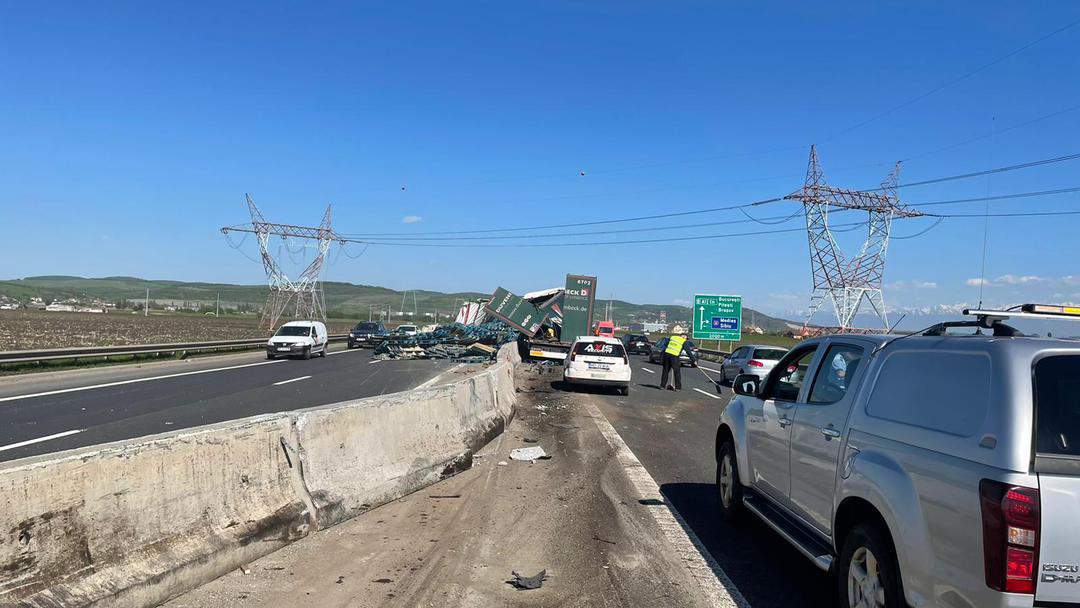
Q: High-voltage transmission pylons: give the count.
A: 2